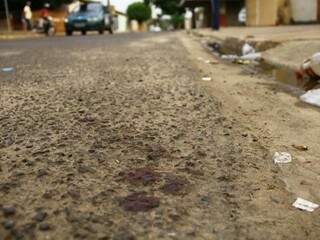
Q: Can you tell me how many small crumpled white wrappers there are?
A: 2